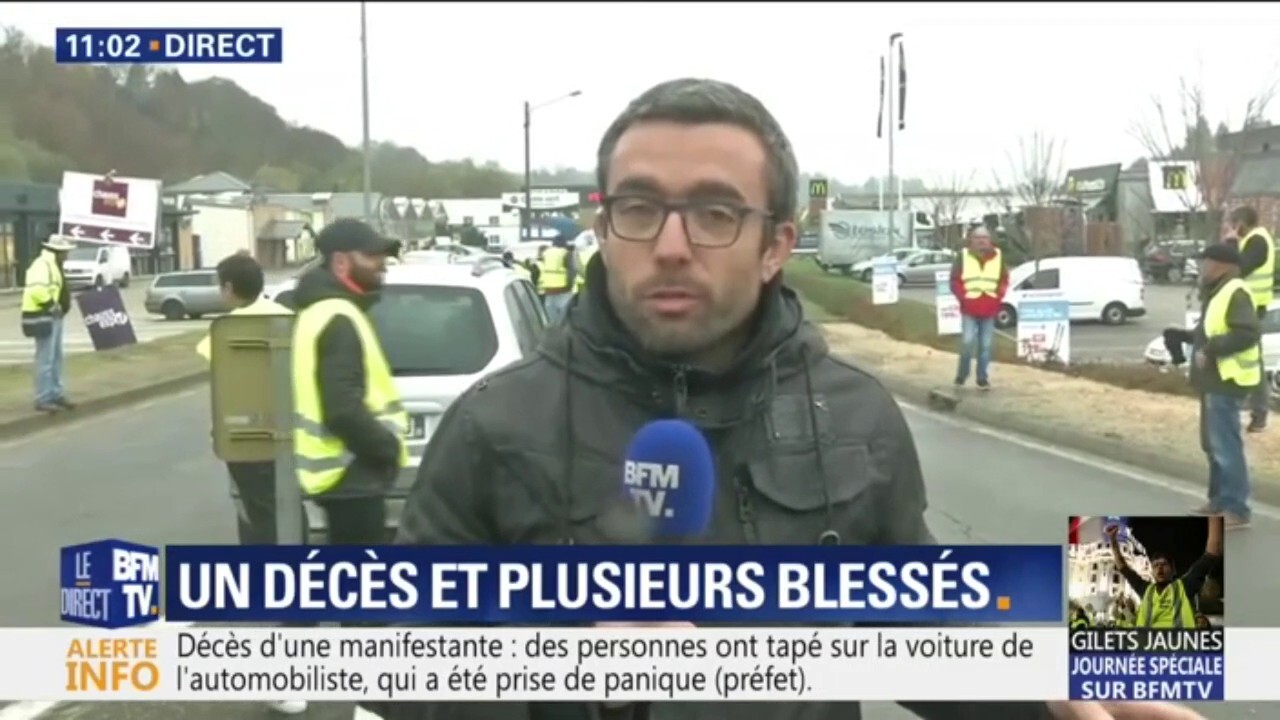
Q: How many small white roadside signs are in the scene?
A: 3